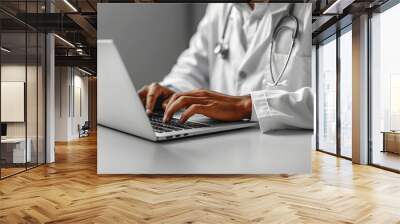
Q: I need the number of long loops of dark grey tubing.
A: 1